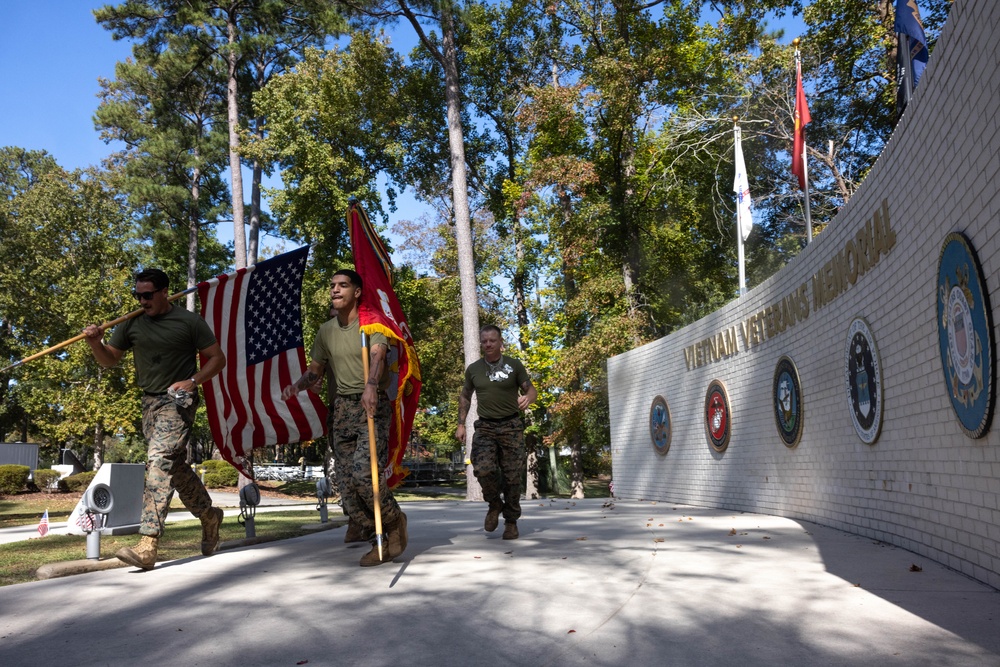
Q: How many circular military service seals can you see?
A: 5